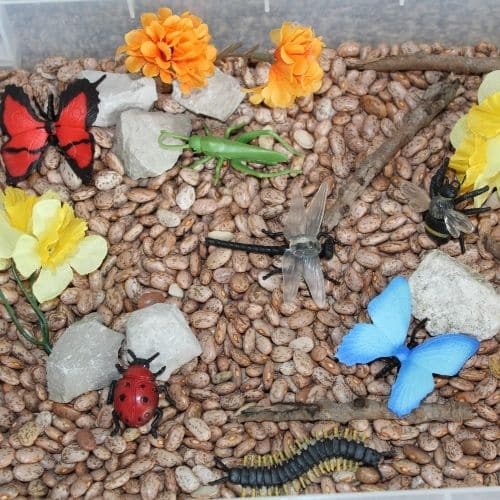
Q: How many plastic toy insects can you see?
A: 7